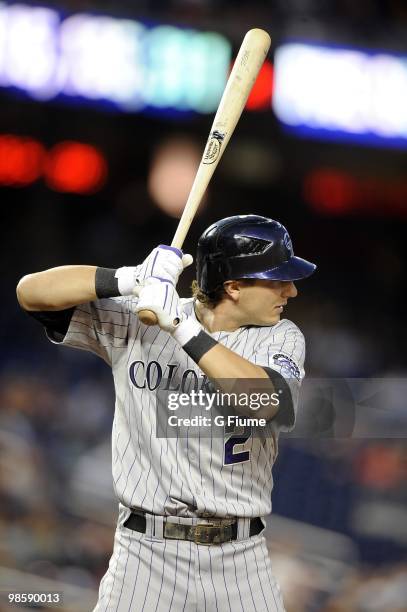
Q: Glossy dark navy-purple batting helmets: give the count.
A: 1